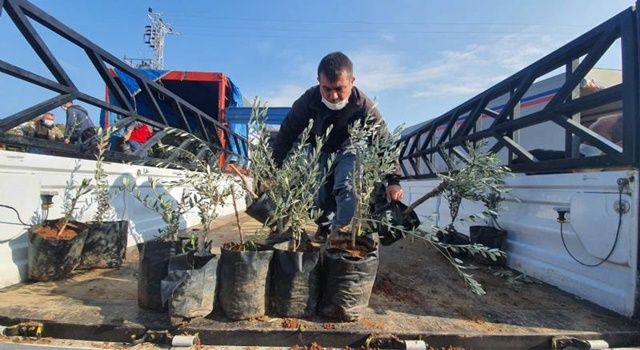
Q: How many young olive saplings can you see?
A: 11